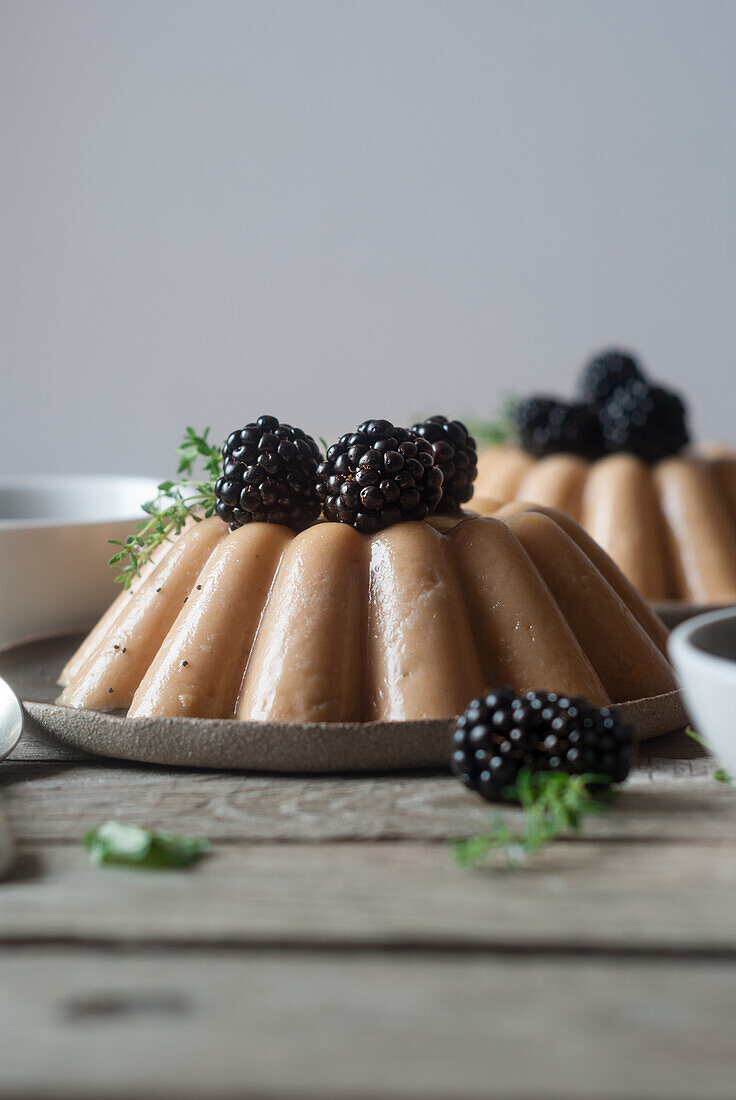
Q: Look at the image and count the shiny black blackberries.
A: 7